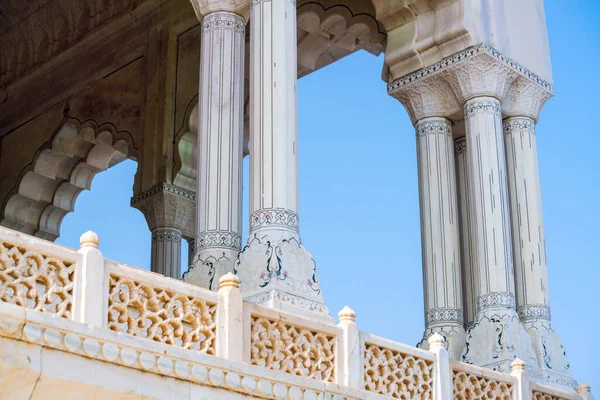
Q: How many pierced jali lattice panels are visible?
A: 6